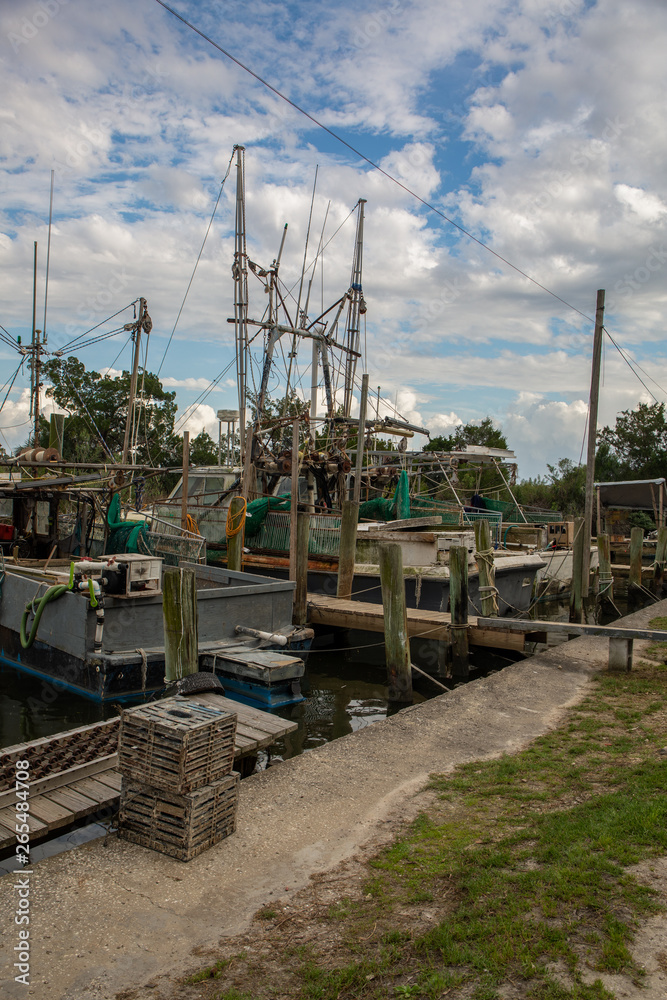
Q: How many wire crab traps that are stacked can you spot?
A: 2